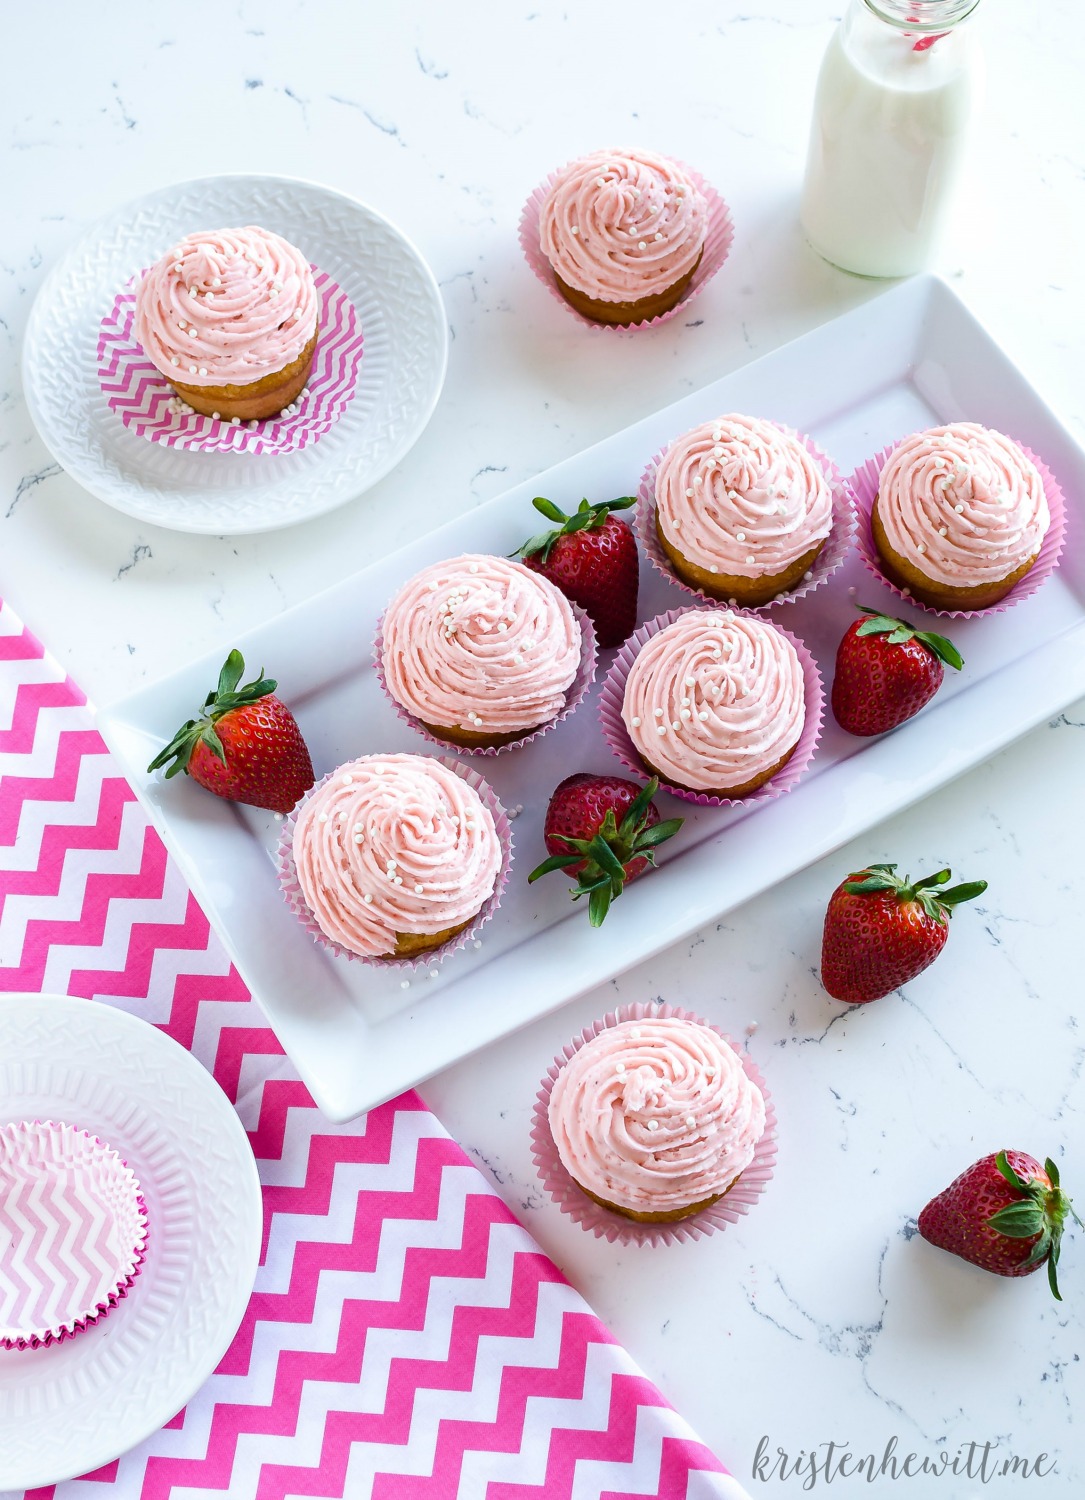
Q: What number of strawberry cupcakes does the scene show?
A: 8